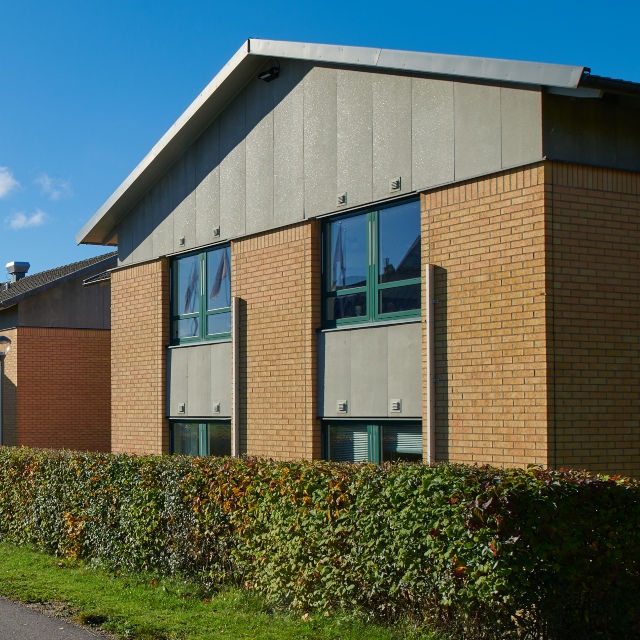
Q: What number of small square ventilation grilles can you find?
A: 8